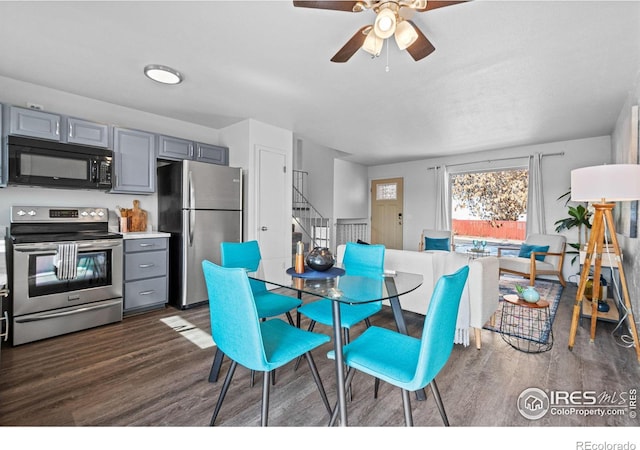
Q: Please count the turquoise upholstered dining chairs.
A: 4